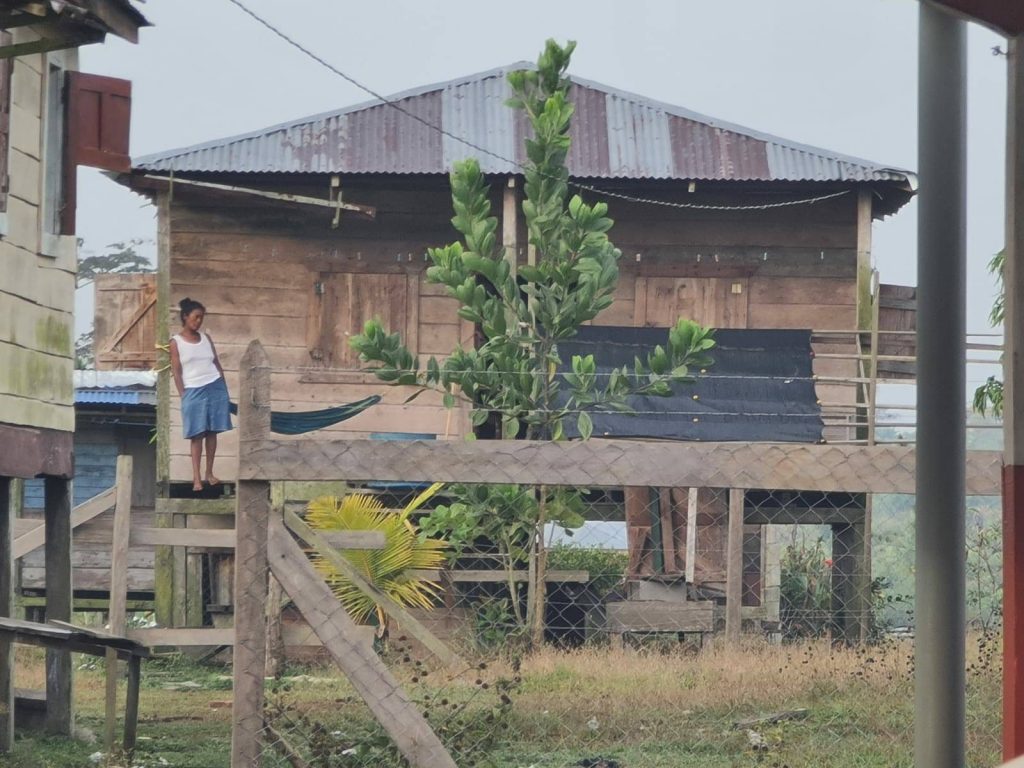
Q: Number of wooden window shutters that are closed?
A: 2